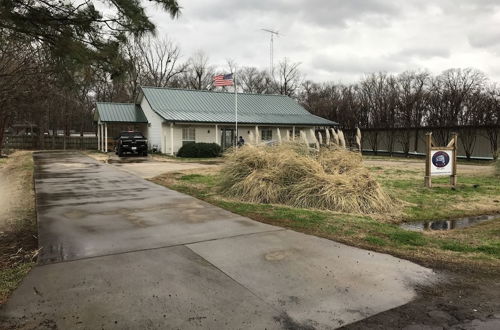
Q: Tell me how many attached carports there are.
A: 1